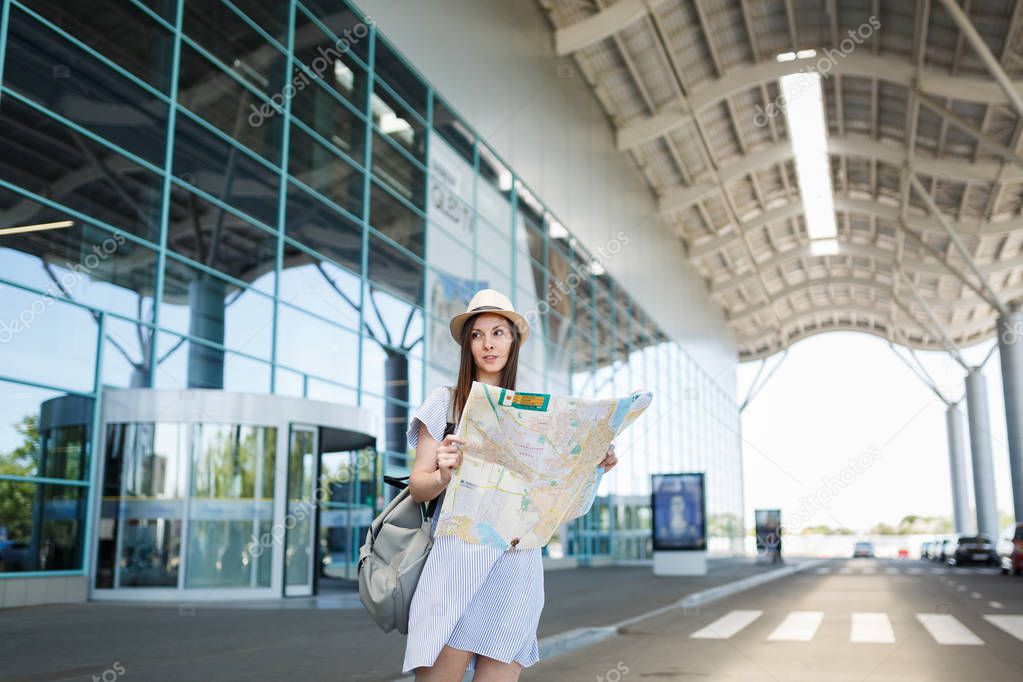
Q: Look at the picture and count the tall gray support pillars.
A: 3